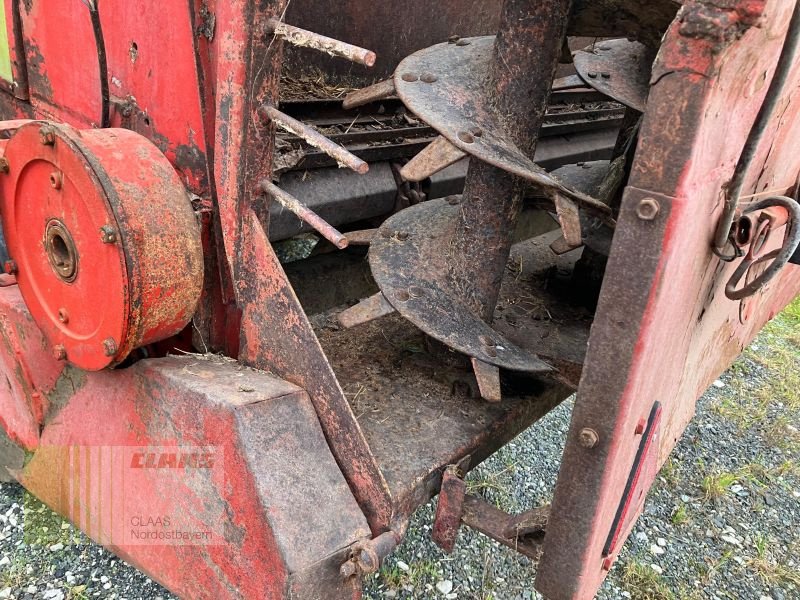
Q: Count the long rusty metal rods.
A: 3